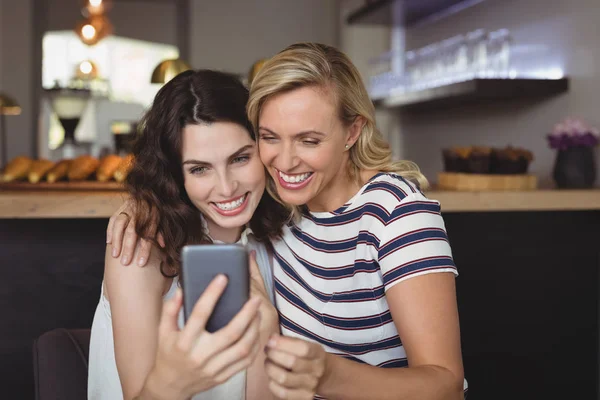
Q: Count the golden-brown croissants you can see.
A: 6